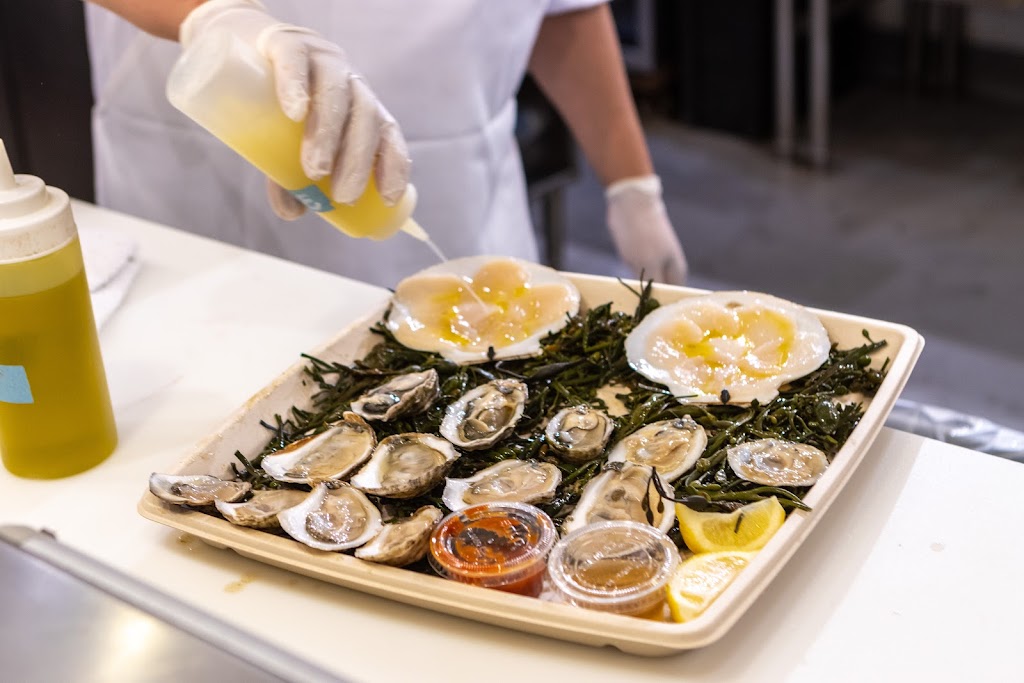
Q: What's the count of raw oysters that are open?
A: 13